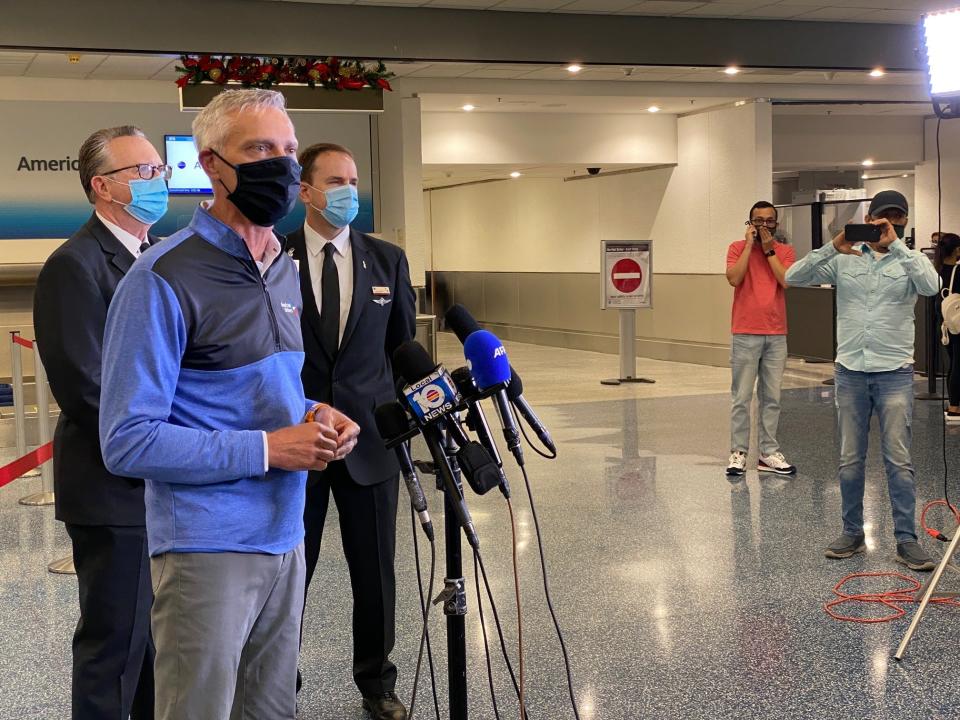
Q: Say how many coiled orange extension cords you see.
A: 1